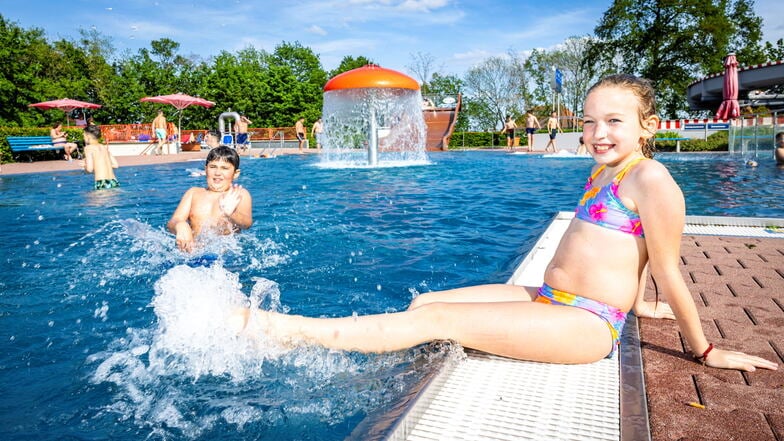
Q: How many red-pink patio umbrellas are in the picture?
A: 3